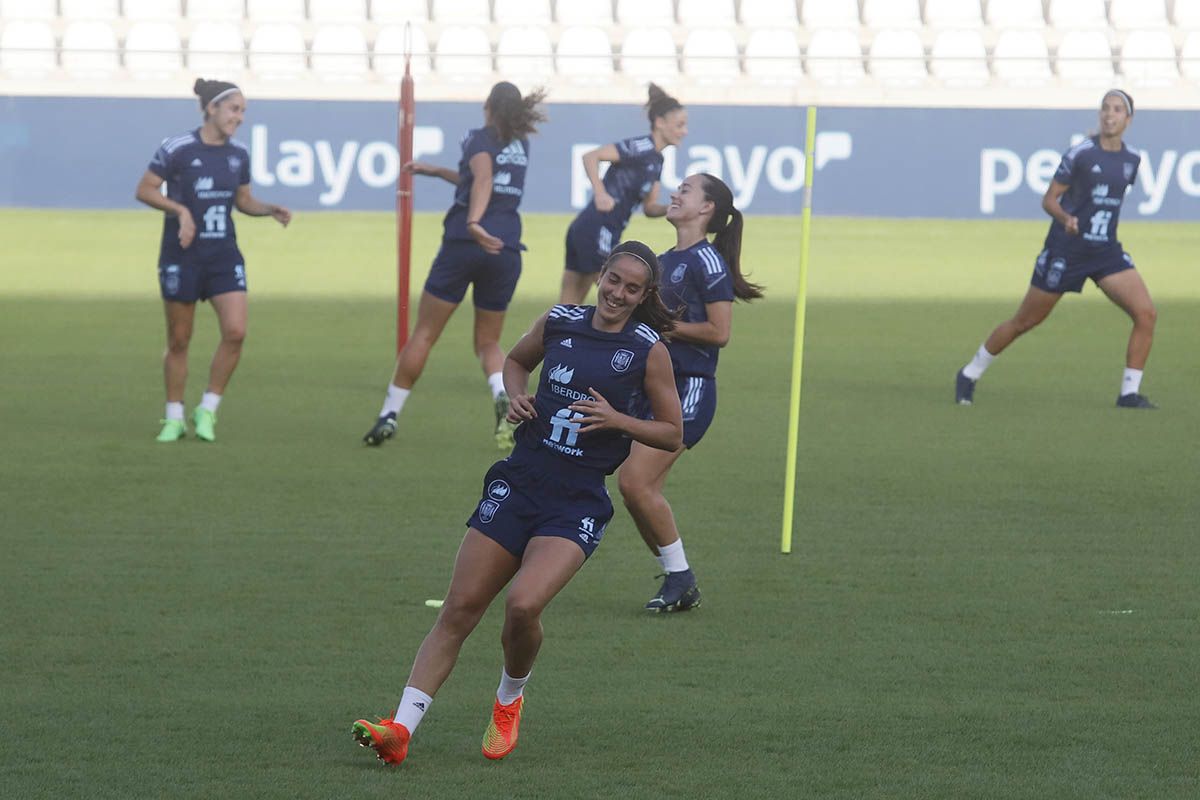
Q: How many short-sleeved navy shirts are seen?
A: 5